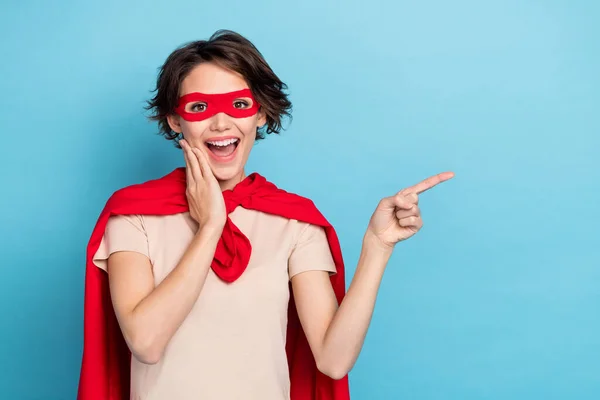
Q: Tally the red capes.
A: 1